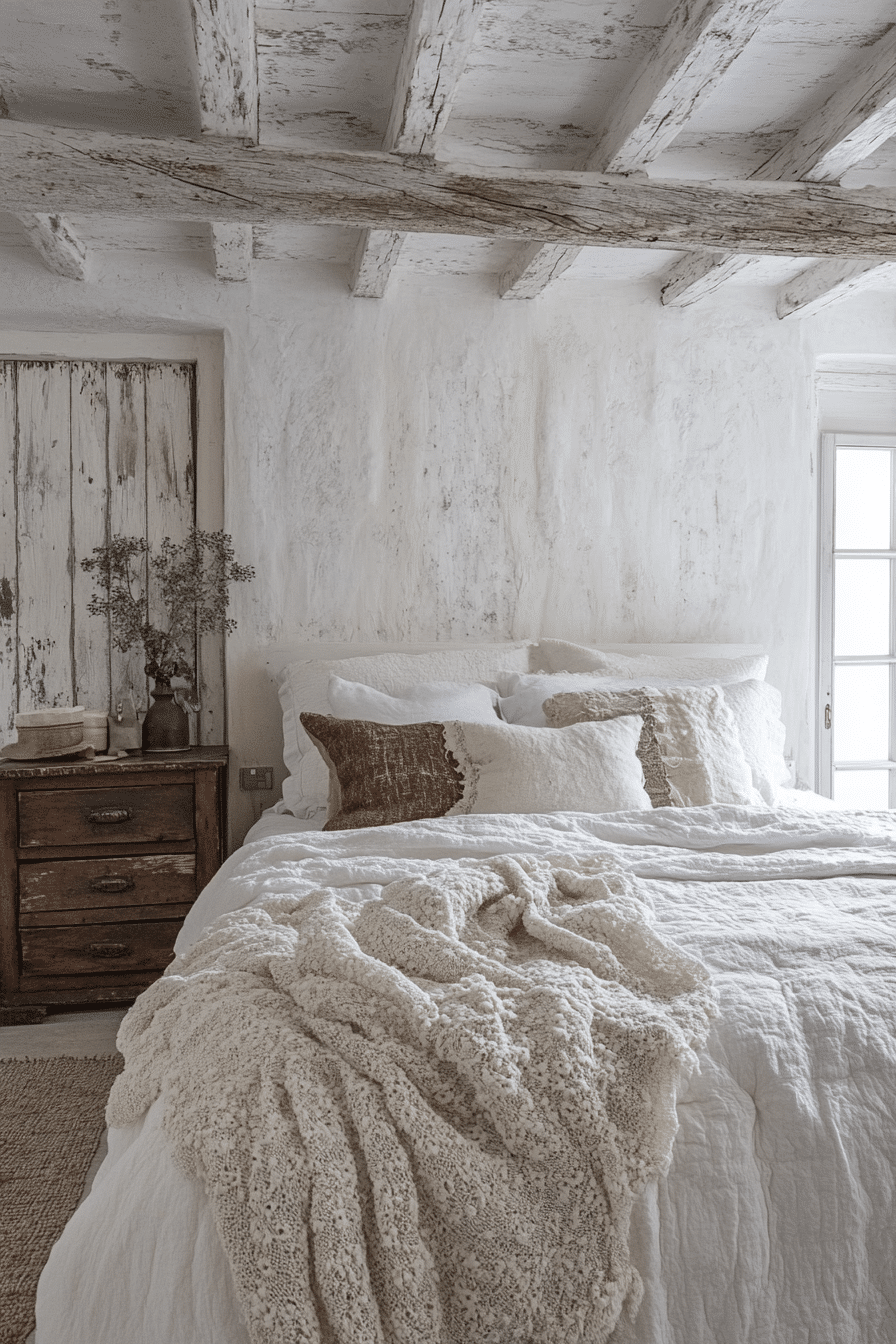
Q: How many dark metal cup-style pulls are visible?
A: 3